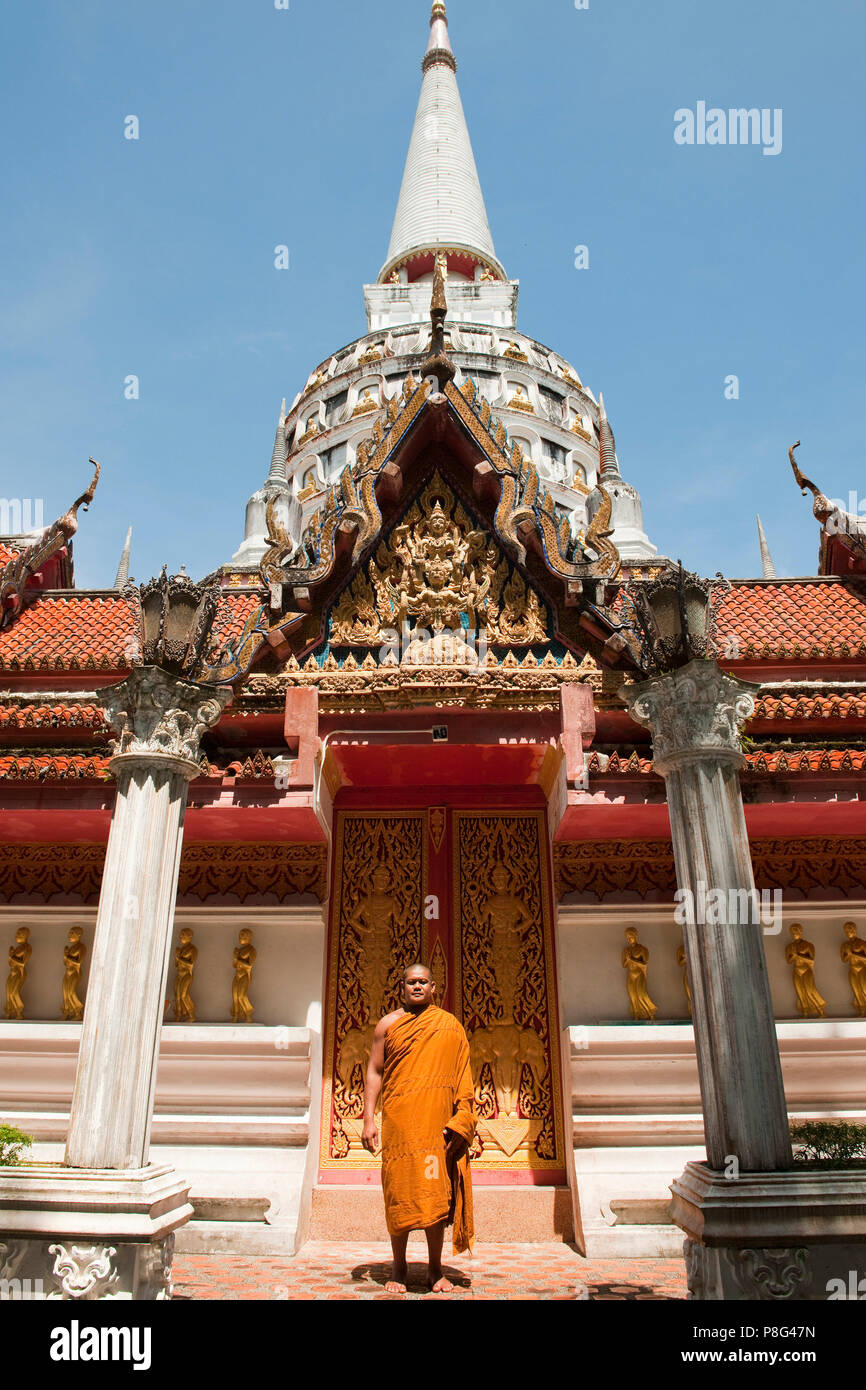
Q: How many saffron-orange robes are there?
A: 1